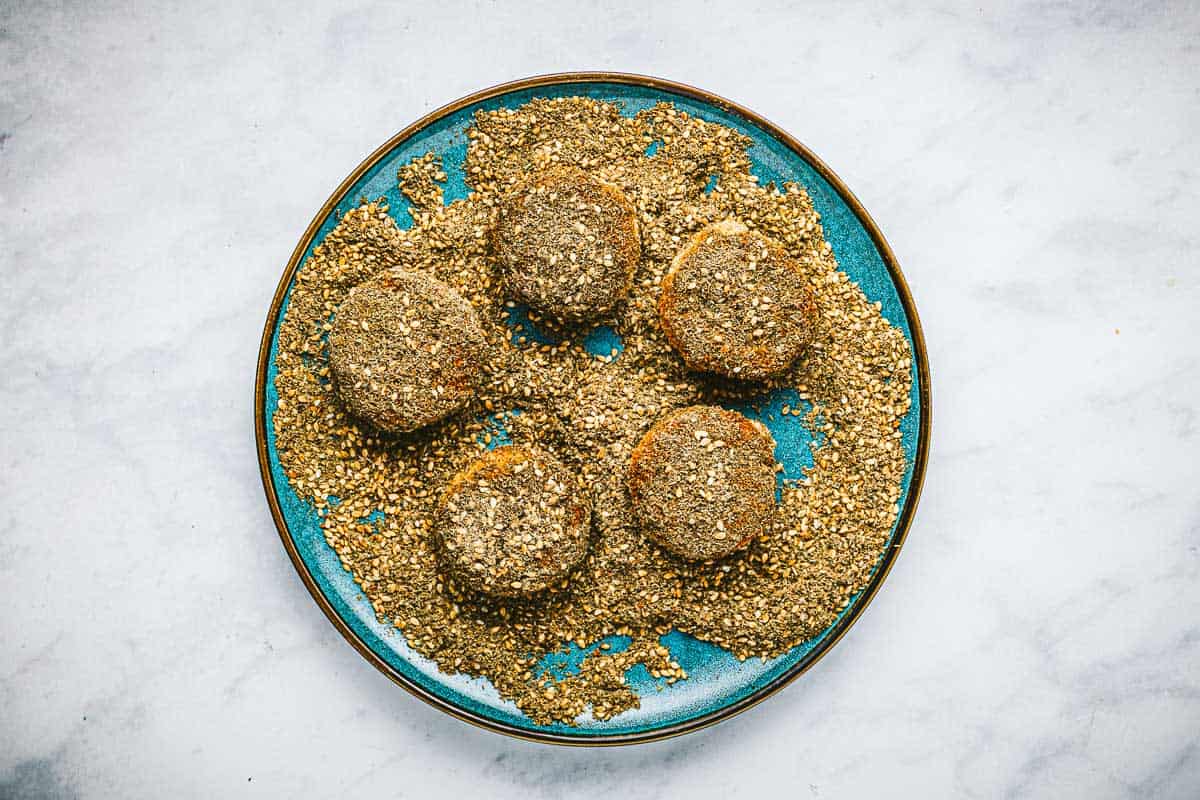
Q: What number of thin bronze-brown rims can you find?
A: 1